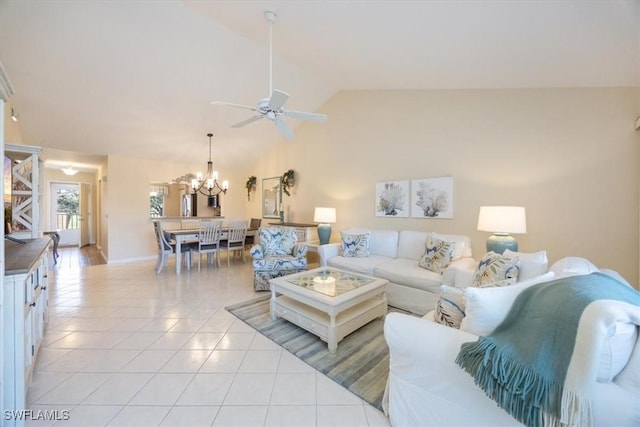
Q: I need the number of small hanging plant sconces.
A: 2